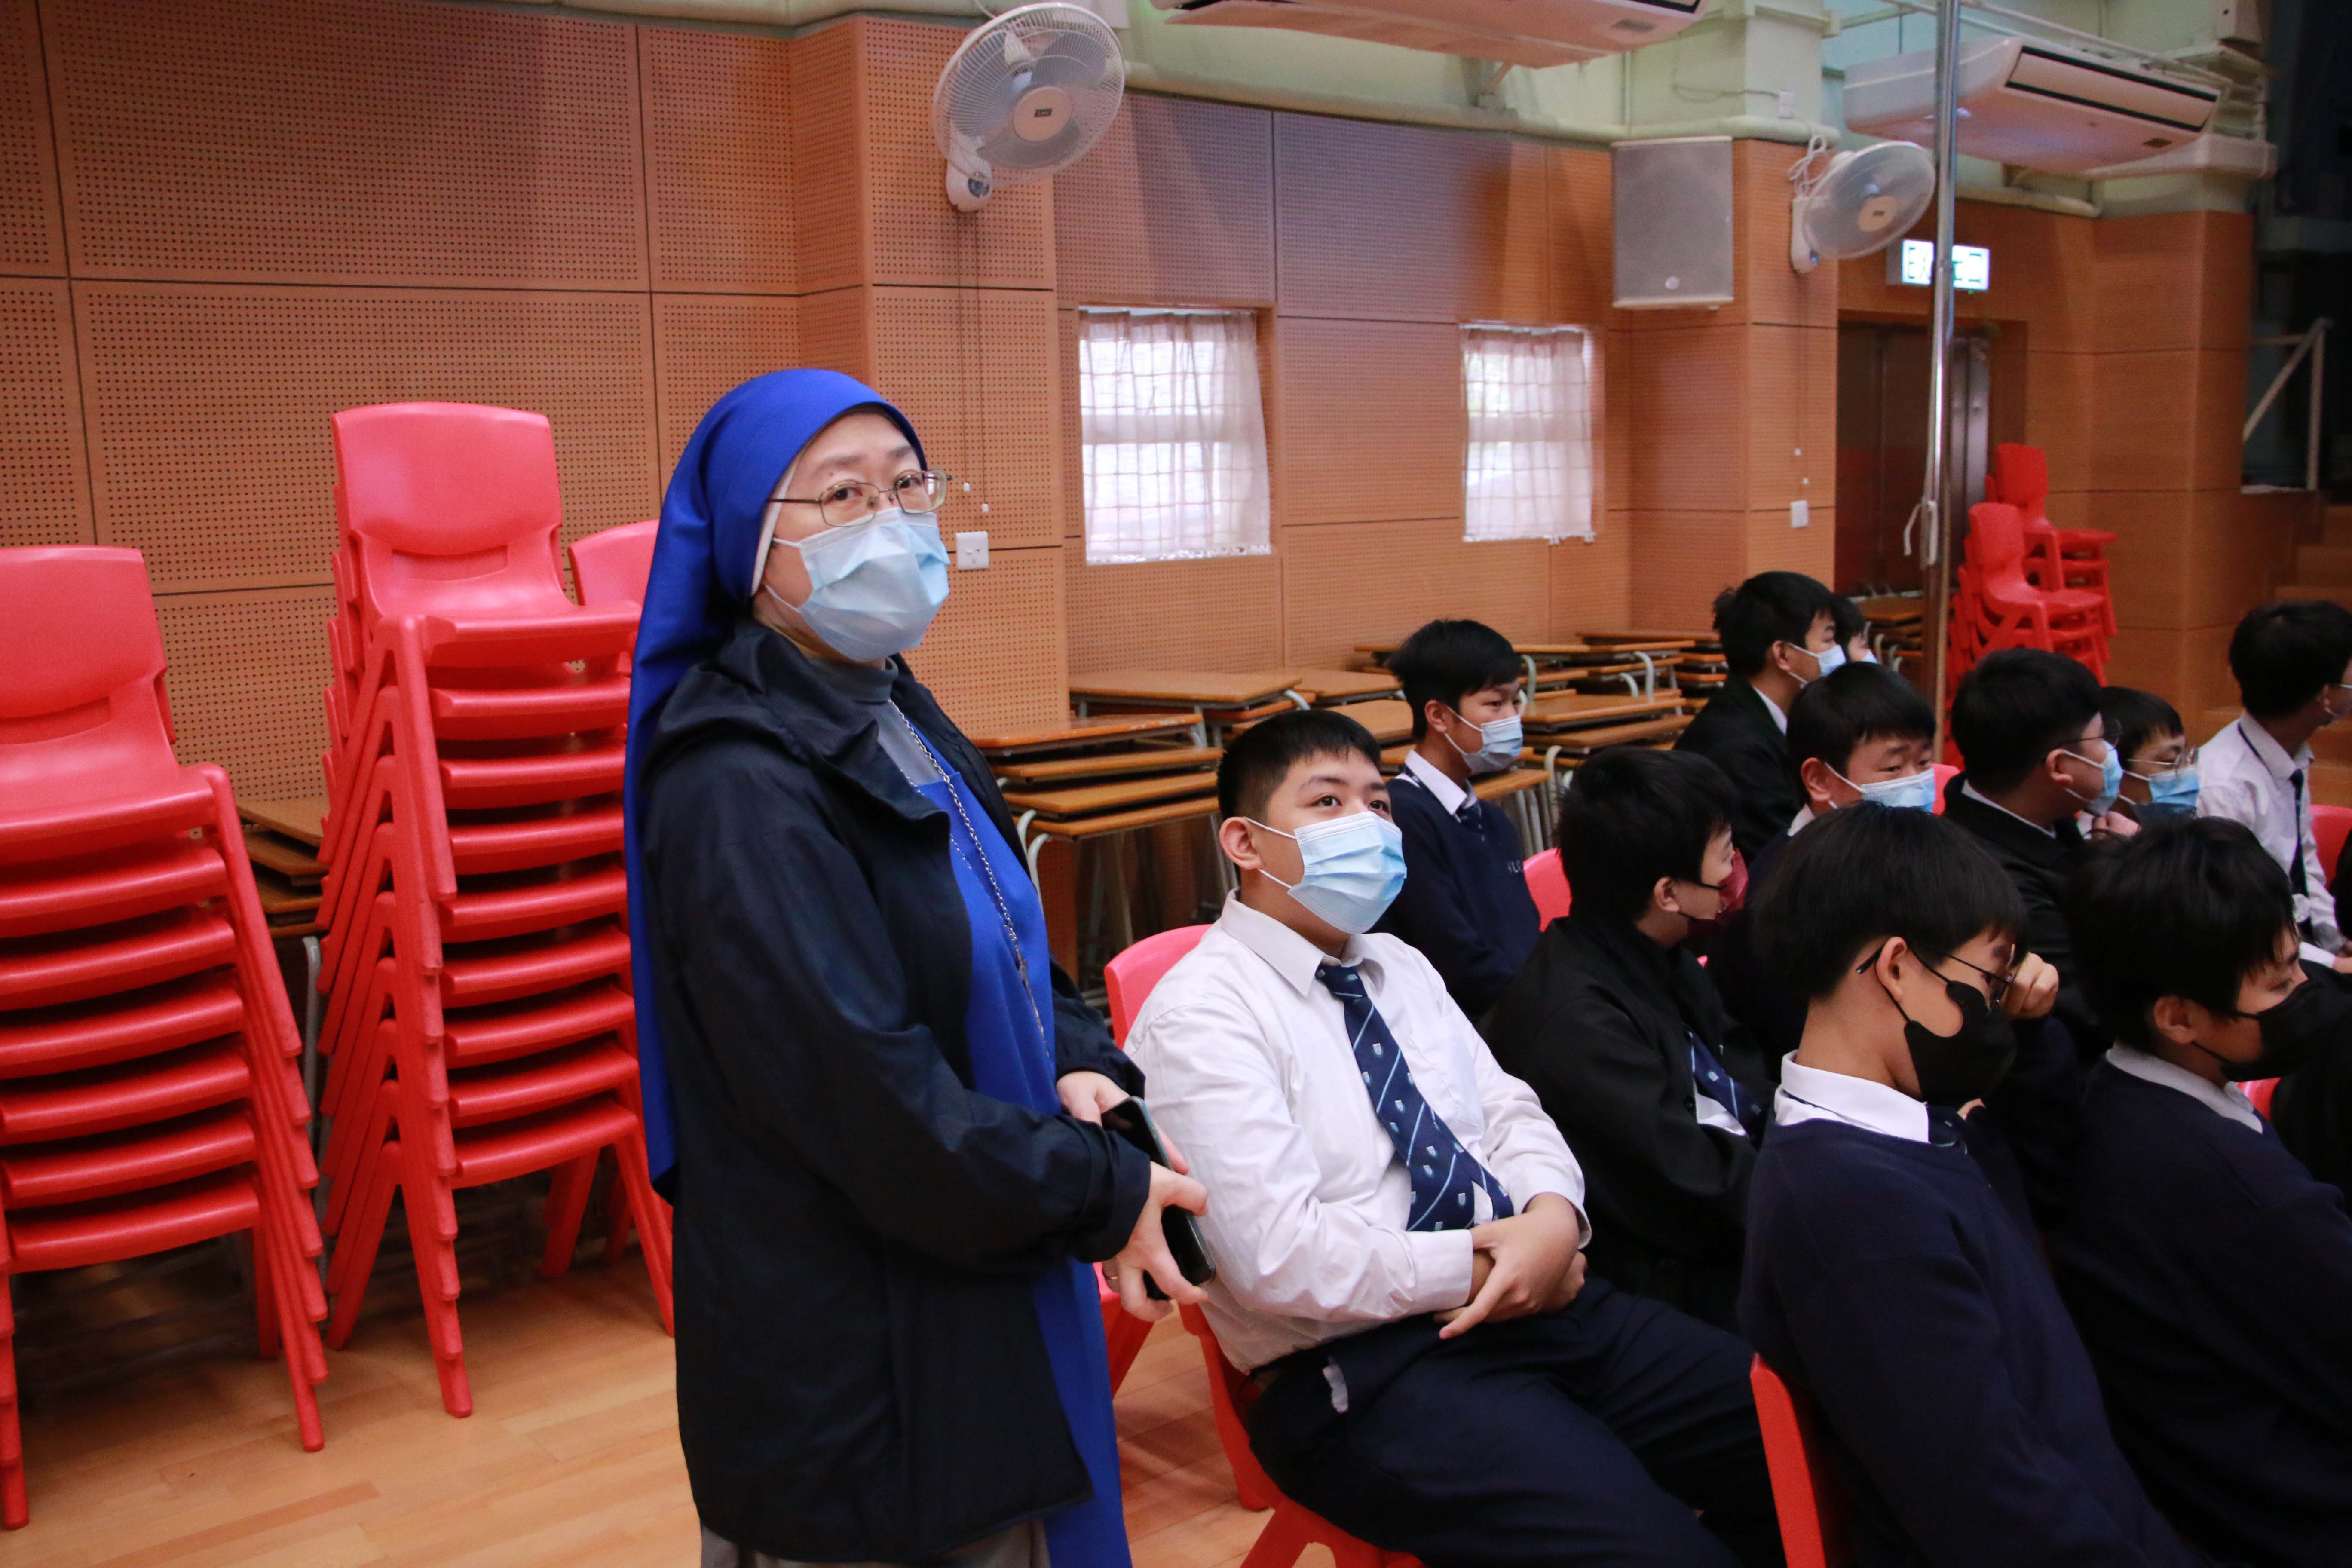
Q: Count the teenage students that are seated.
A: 11